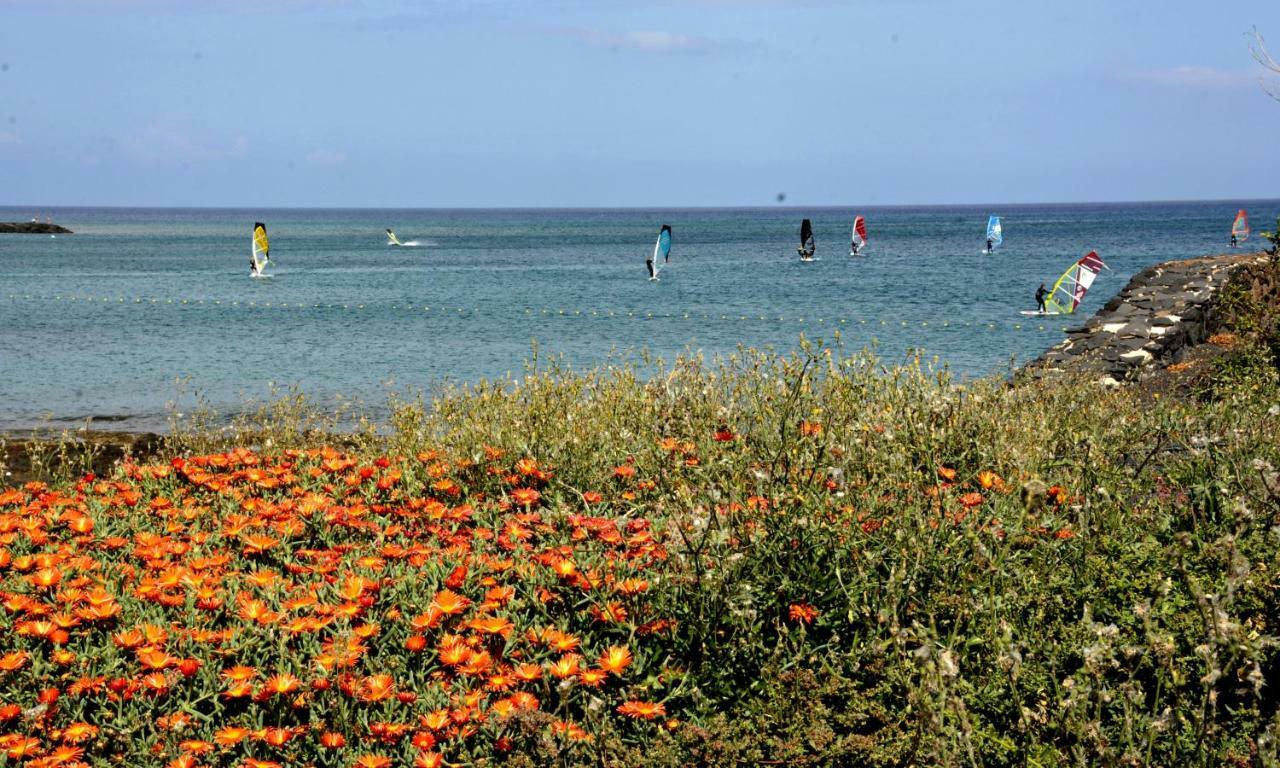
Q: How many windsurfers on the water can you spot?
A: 8